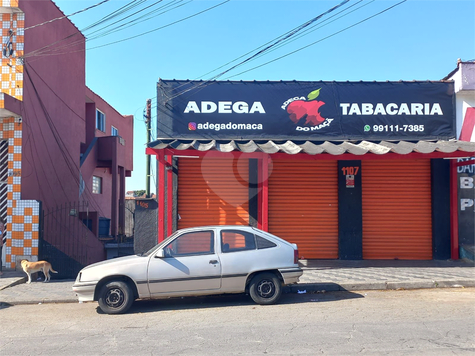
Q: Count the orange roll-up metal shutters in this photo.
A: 3